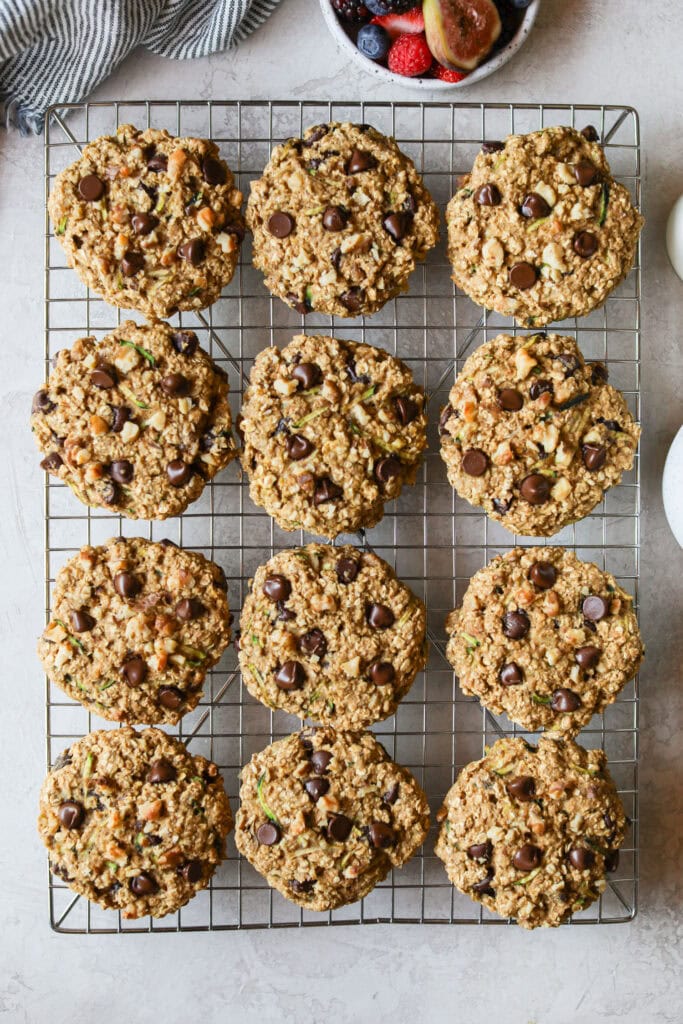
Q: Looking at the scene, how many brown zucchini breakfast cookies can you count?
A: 12